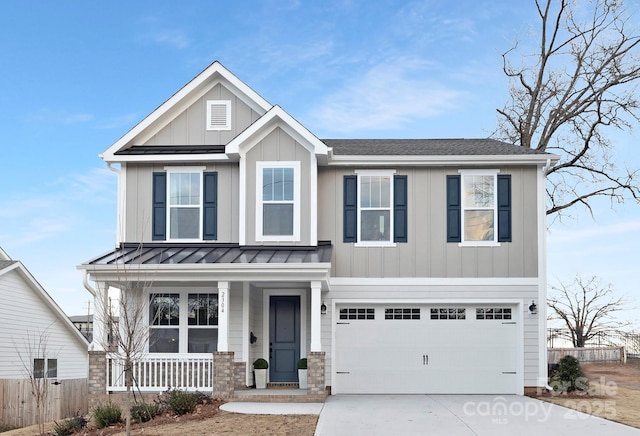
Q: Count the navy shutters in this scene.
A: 6